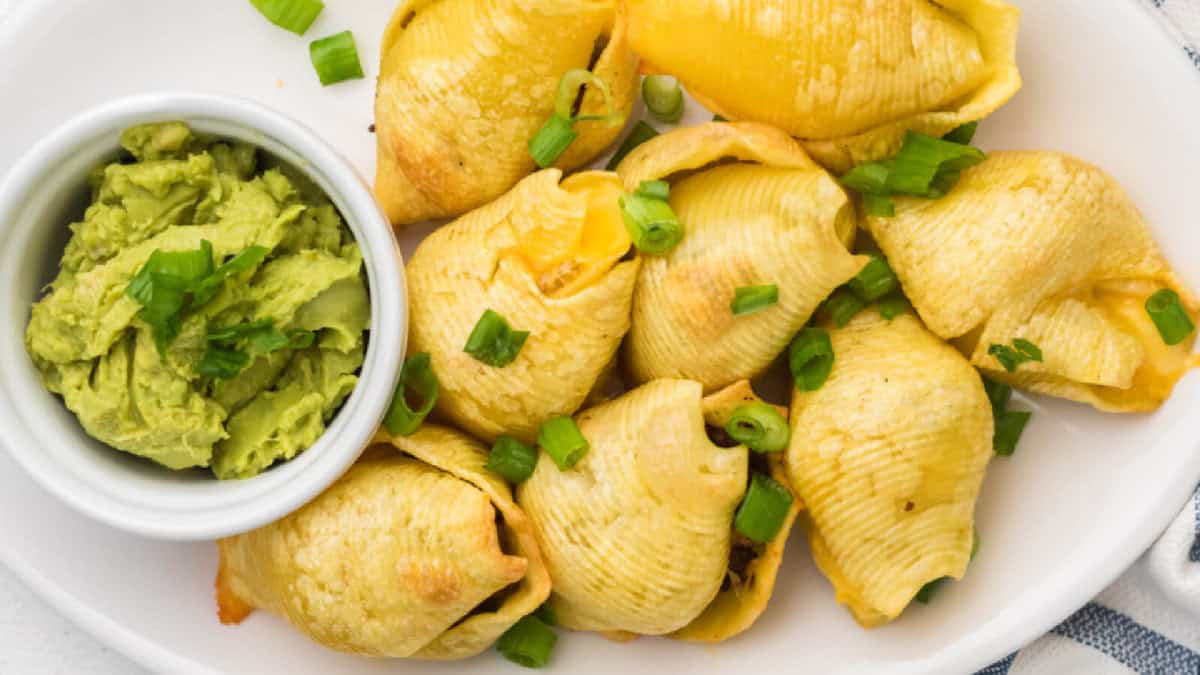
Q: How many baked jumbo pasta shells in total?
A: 8